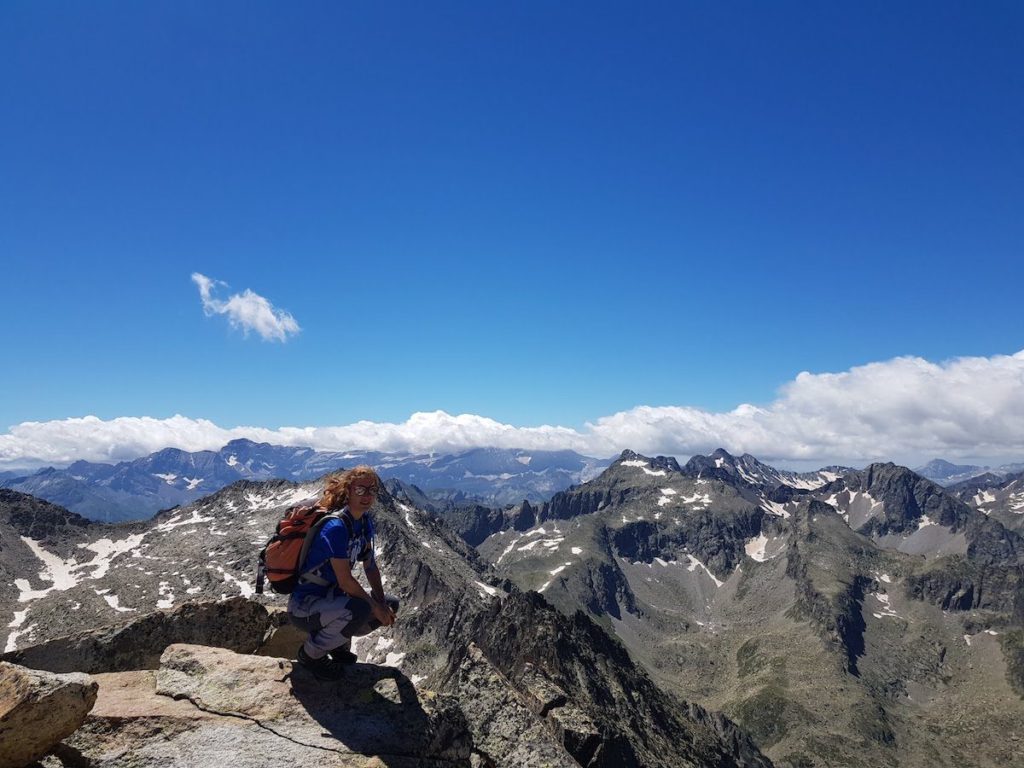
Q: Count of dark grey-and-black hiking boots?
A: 2